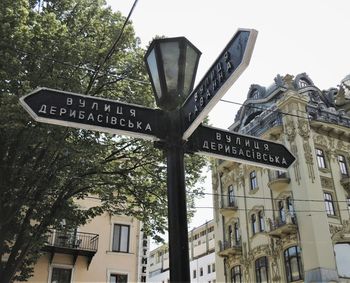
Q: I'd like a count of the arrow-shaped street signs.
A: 3